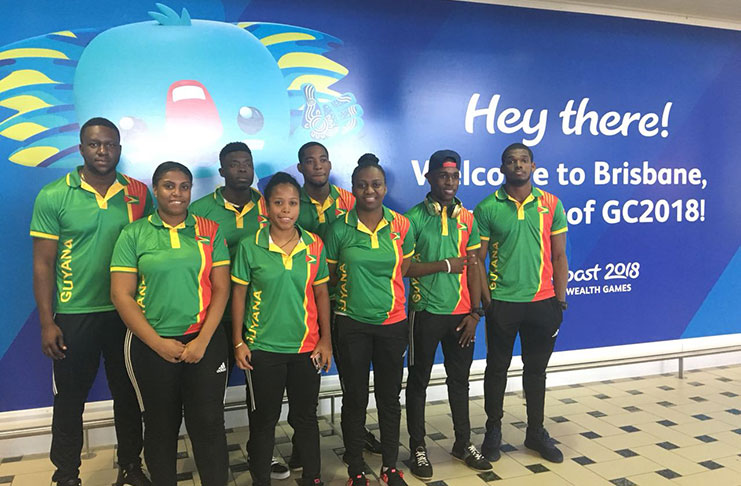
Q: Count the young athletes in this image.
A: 8